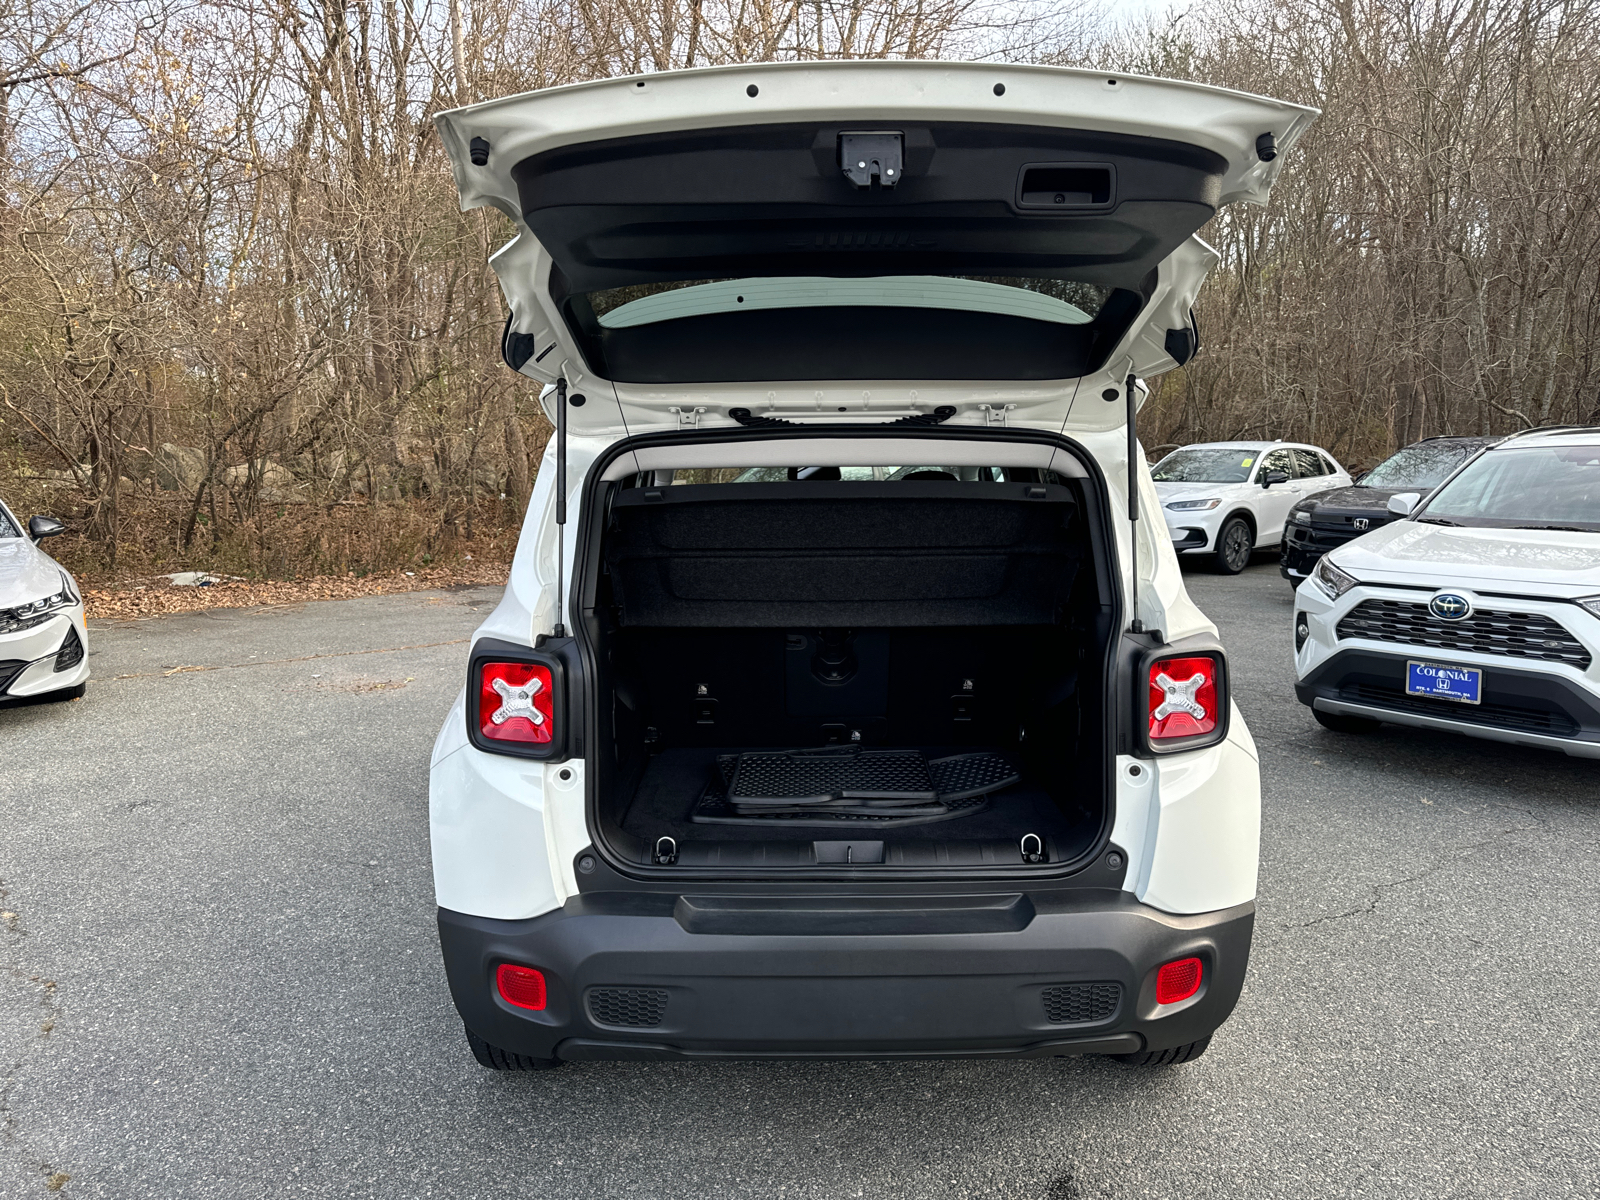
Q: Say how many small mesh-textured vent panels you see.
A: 2